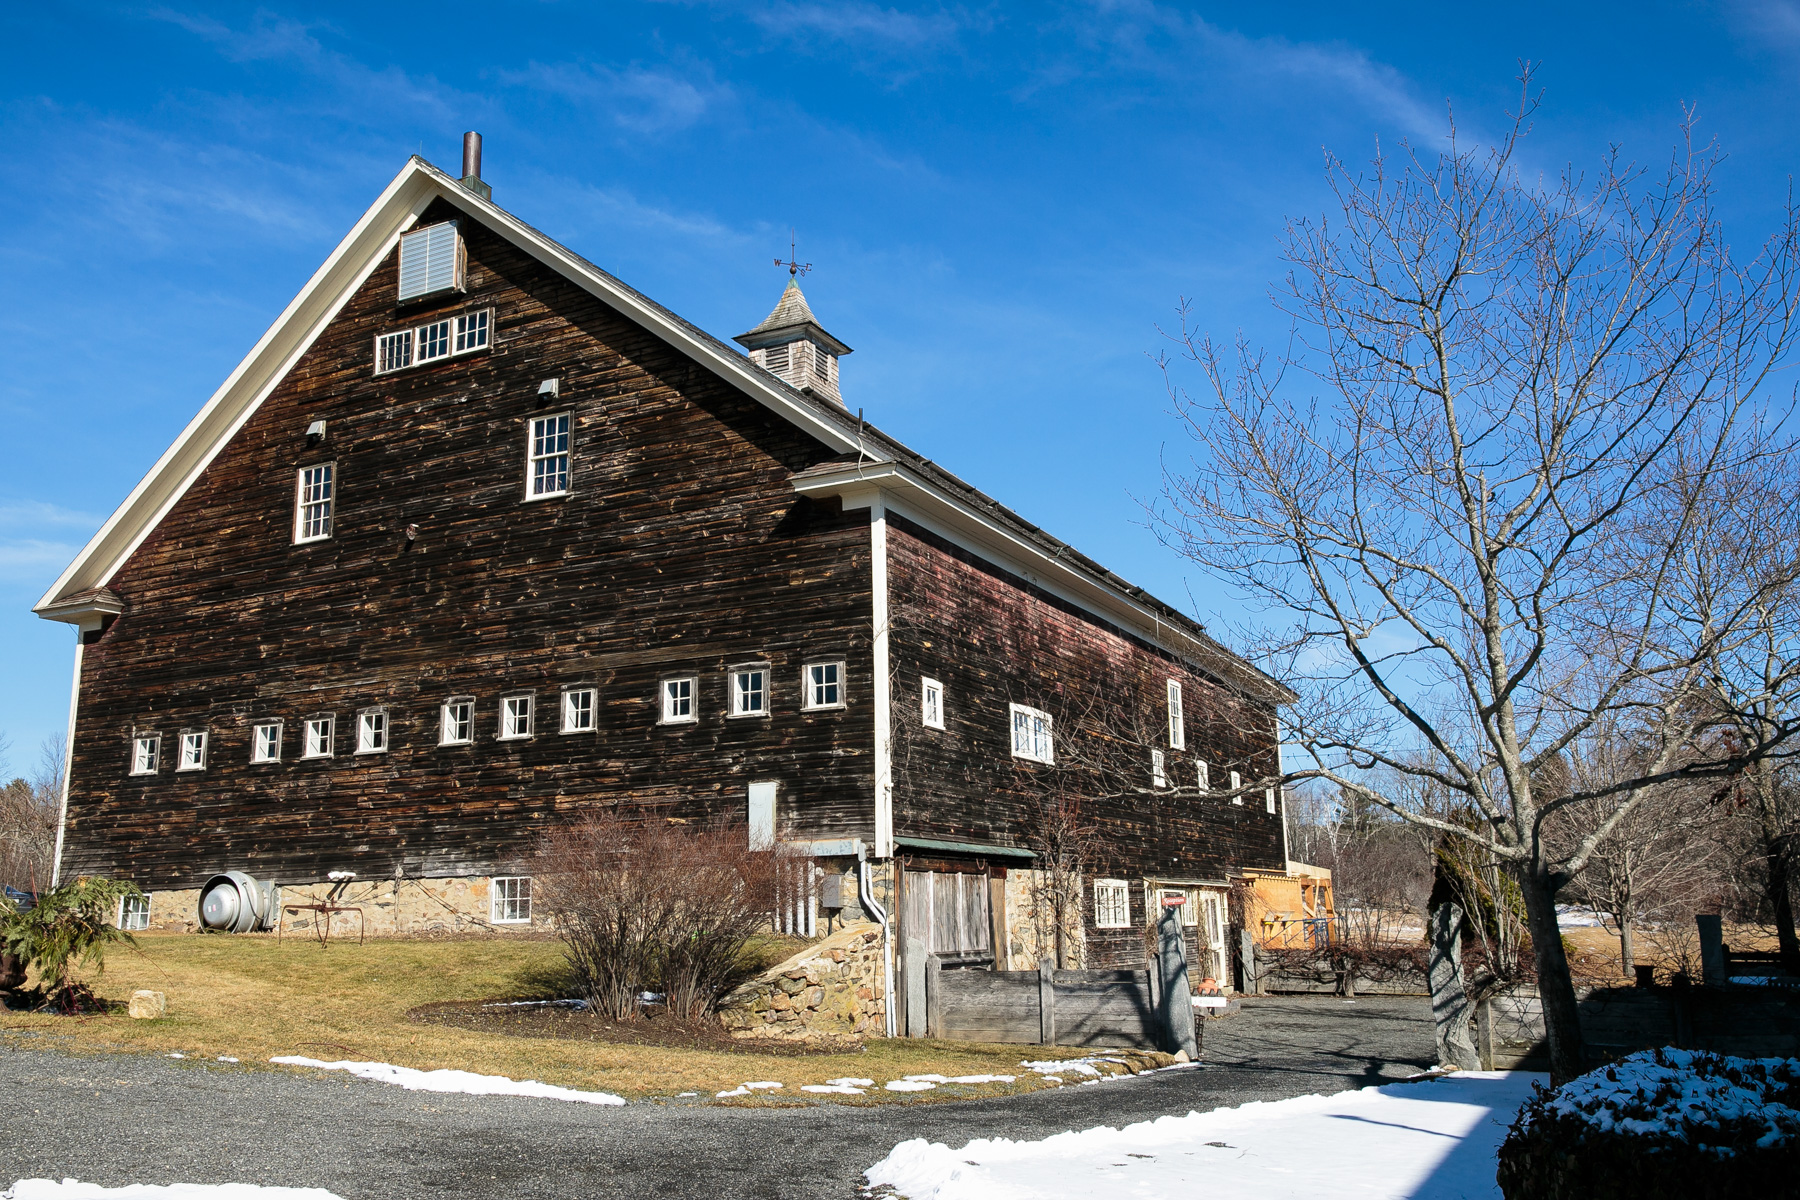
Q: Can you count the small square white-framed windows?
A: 11